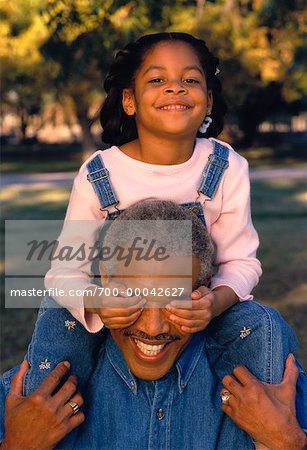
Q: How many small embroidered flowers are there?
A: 3